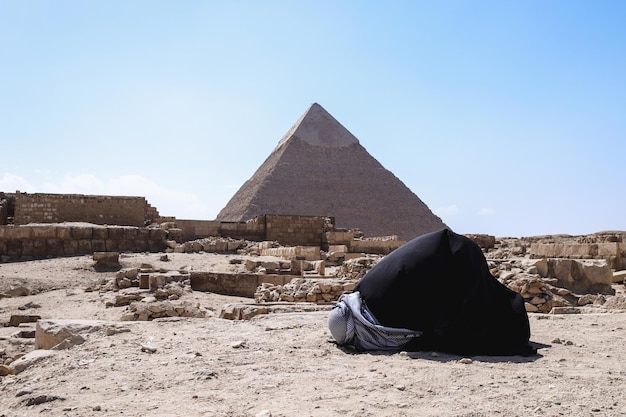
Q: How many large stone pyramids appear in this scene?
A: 1